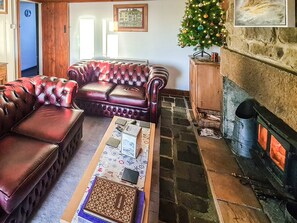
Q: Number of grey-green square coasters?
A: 4